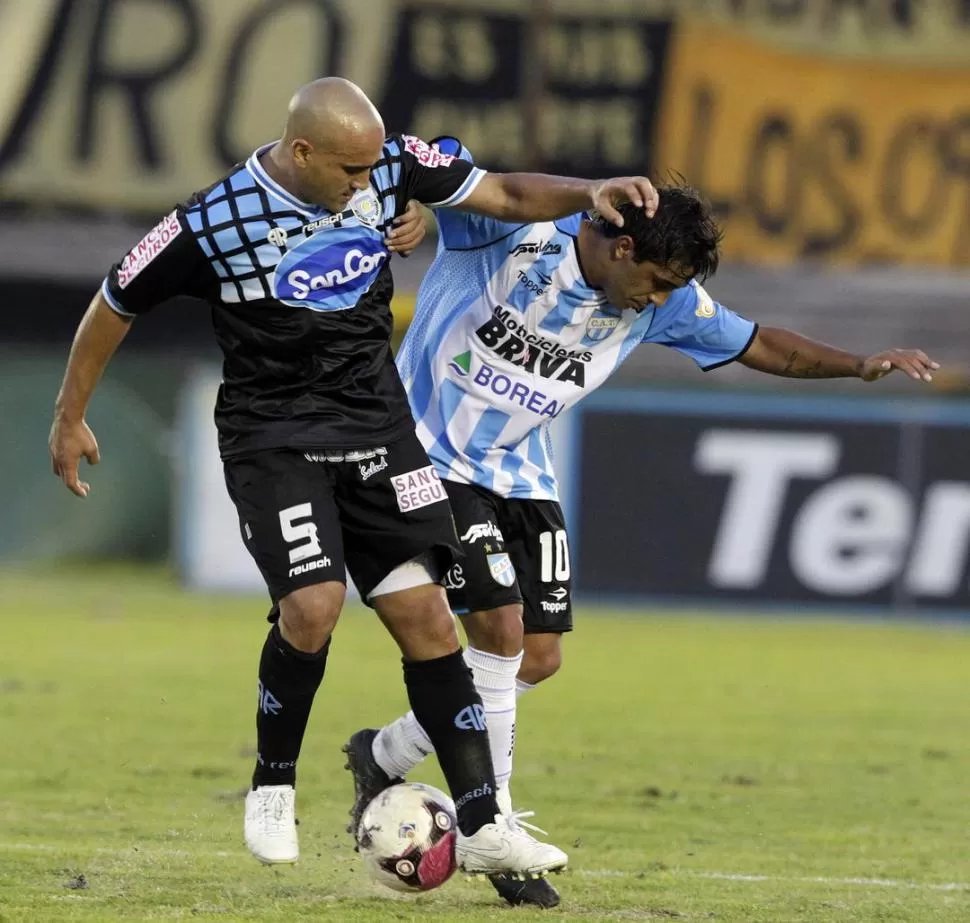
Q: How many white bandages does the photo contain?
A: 1